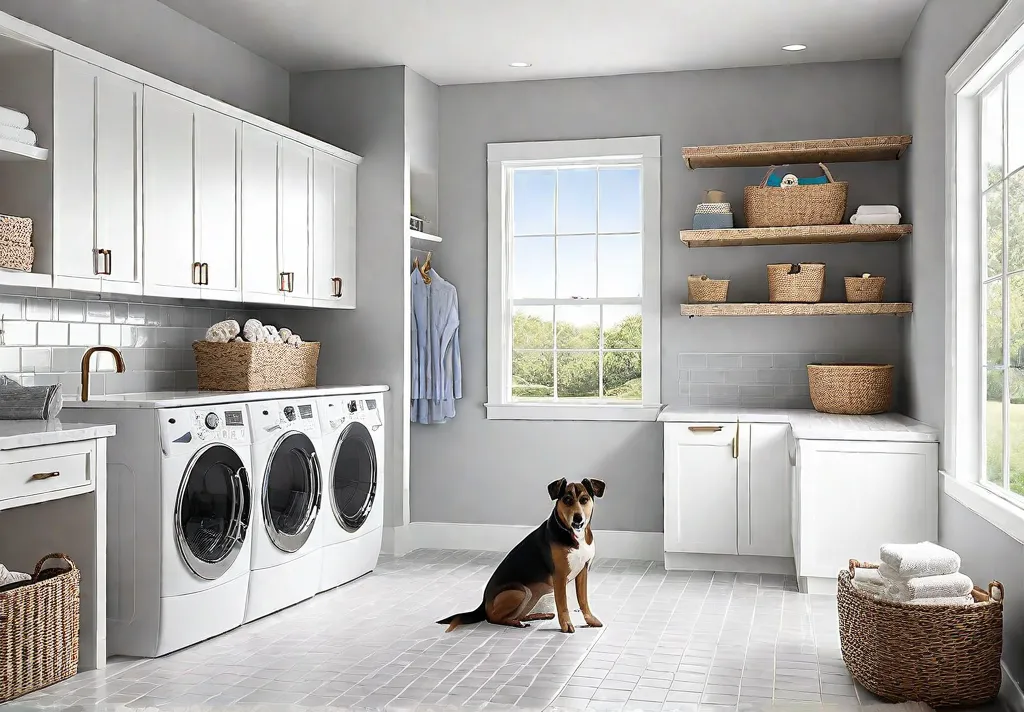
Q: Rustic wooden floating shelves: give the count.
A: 3